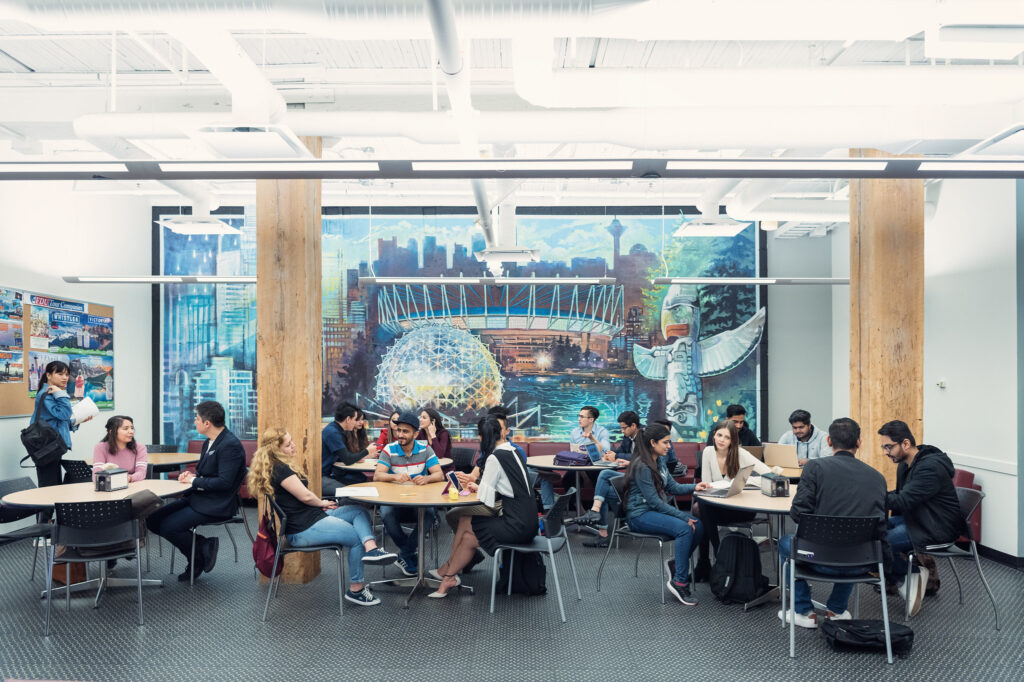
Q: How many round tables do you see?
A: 7